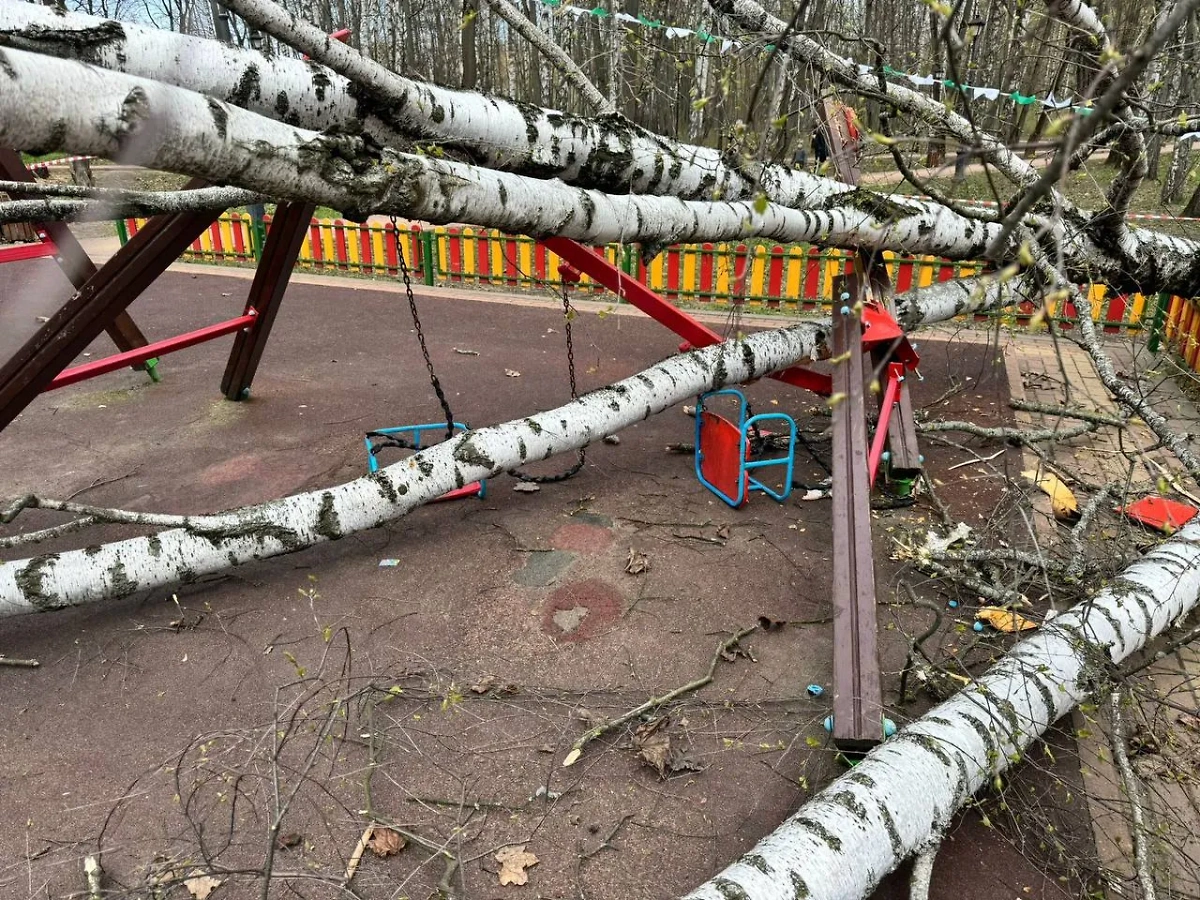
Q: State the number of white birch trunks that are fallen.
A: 4